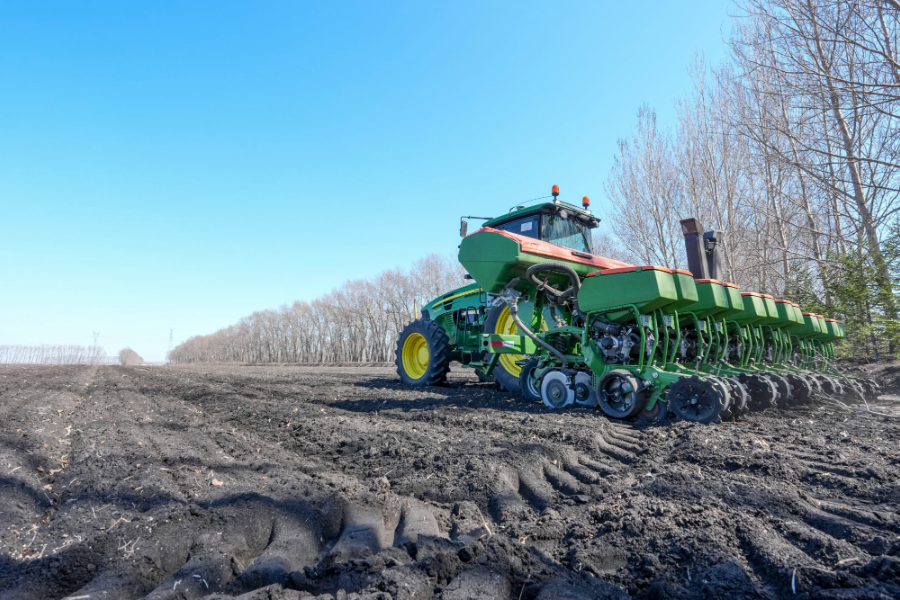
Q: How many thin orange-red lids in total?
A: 12